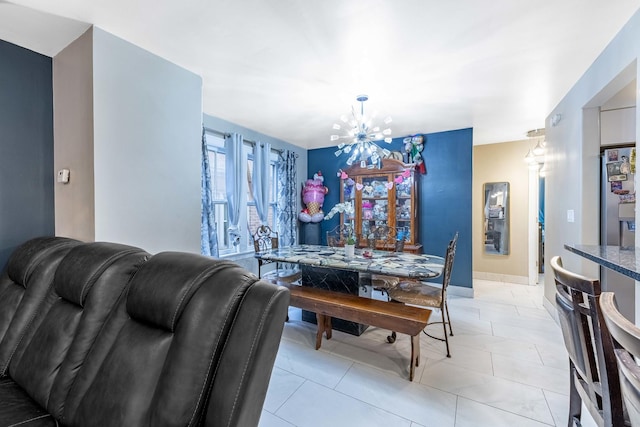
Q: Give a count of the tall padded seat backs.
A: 3